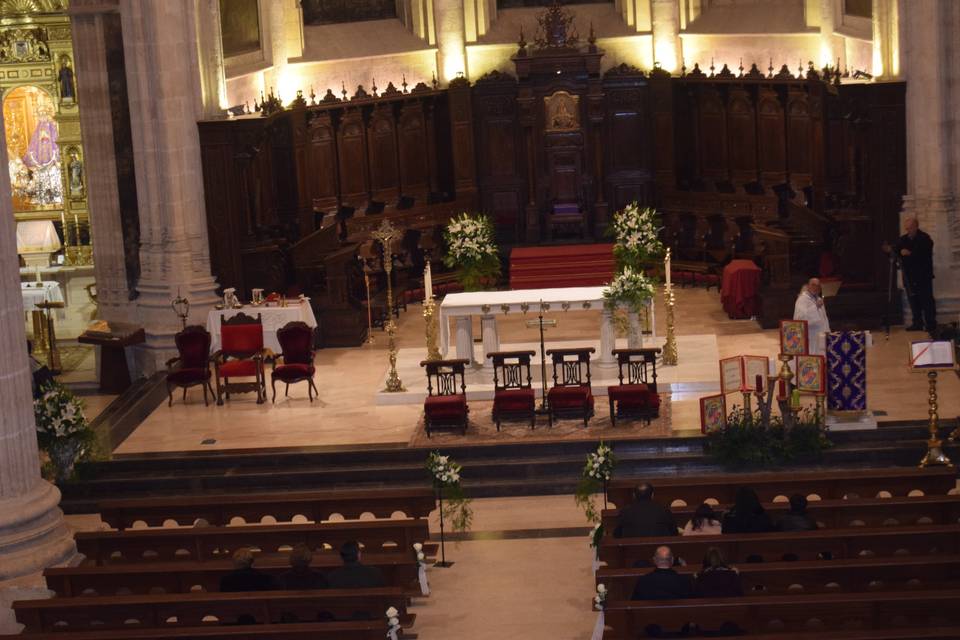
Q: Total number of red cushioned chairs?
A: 7